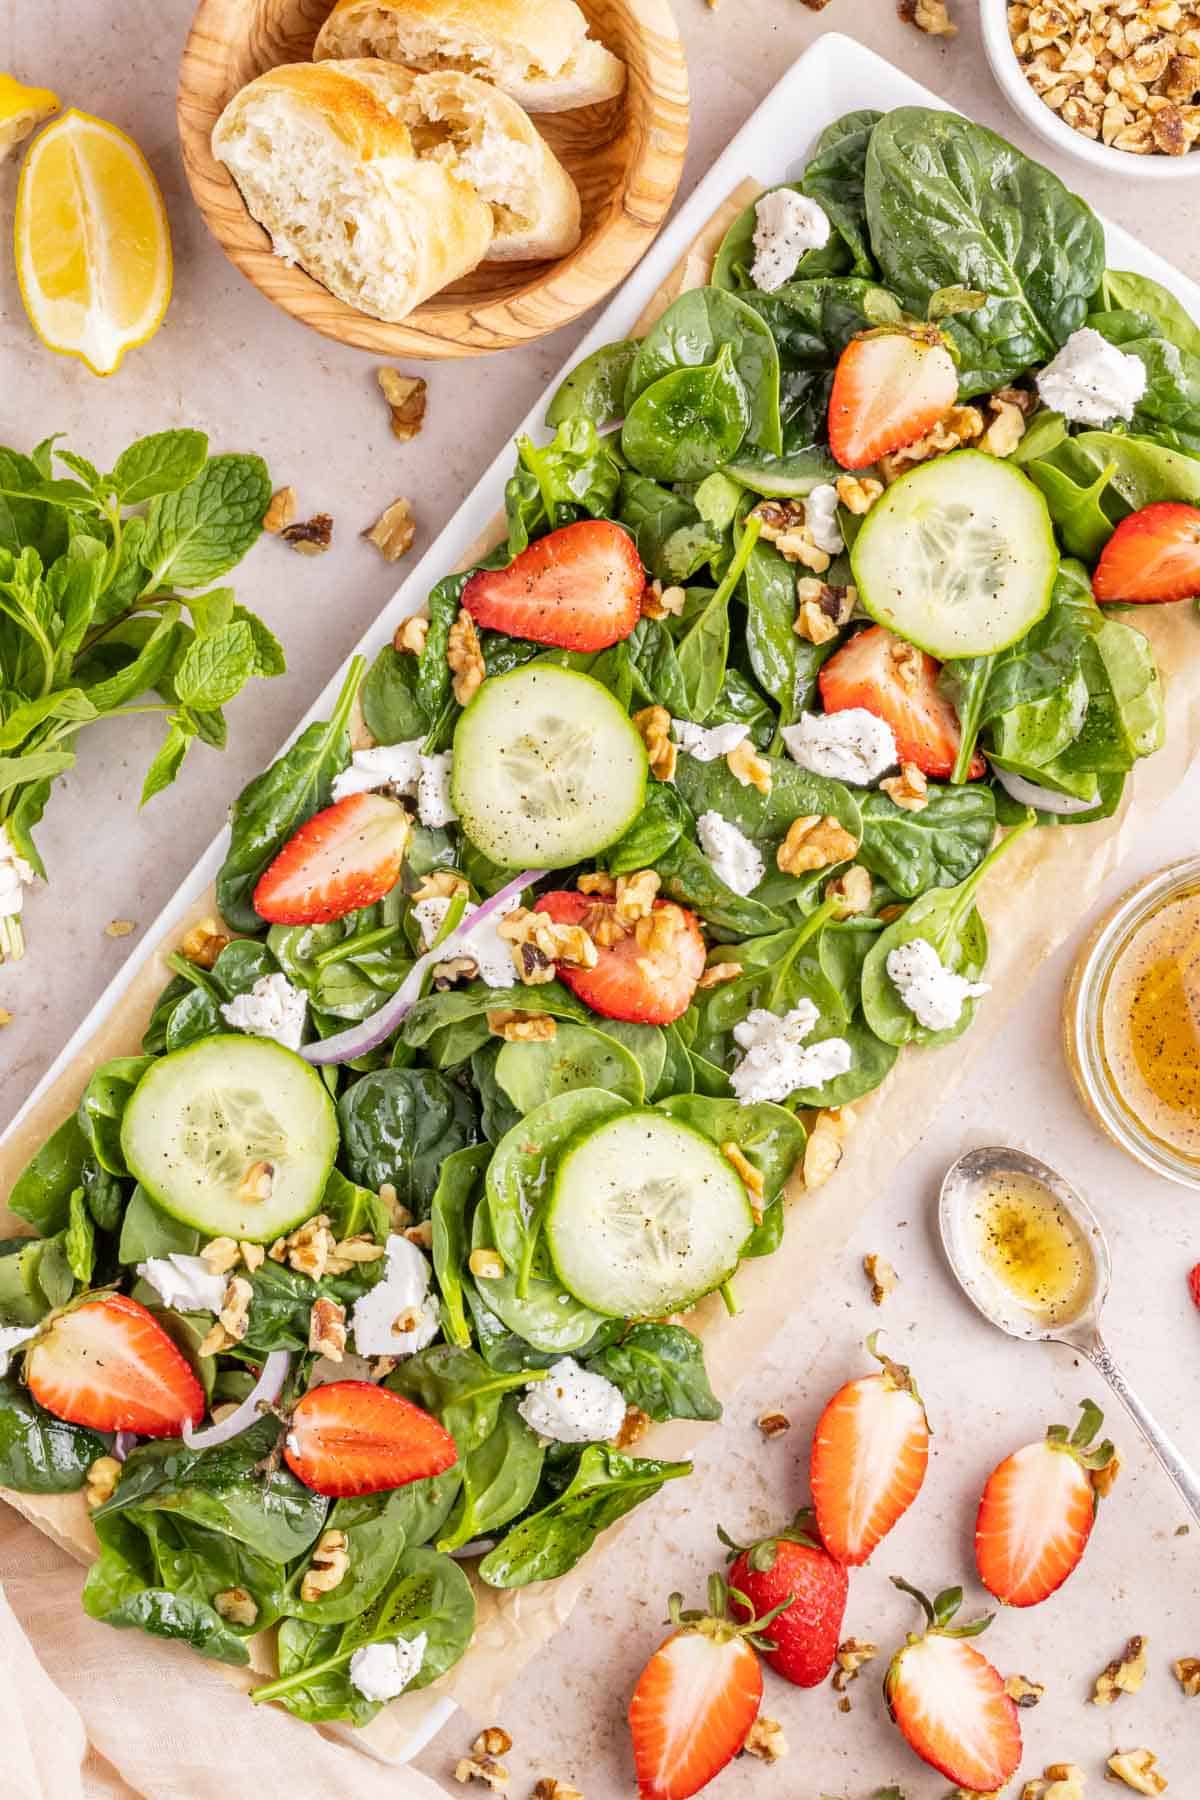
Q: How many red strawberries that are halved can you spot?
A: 12